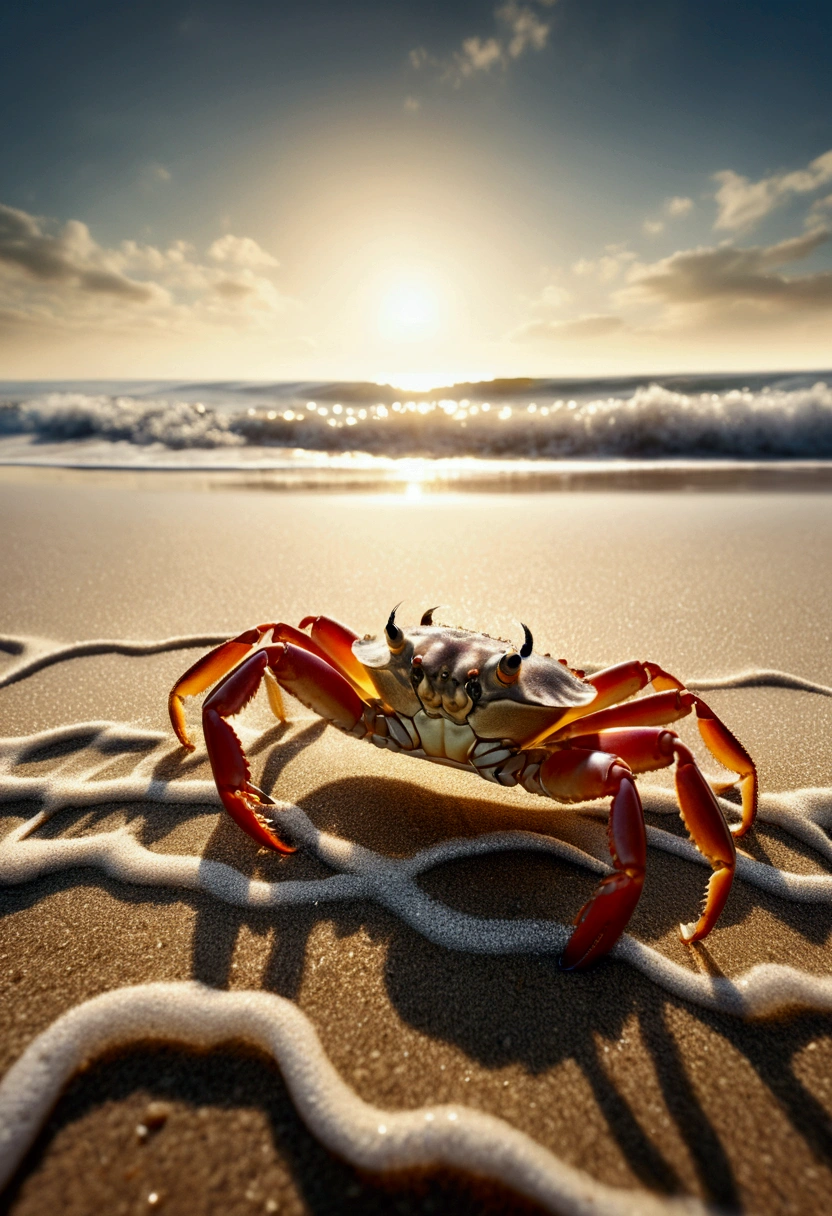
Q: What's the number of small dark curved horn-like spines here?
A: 3